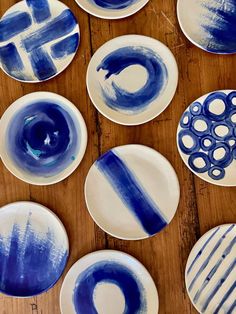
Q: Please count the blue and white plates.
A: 10